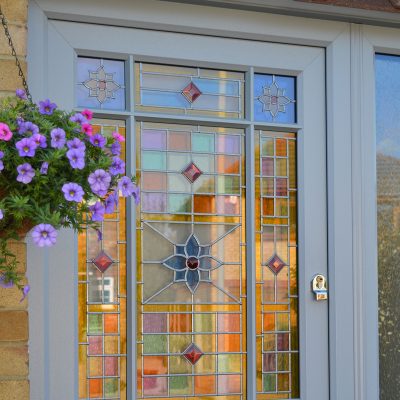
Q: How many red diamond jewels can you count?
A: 5